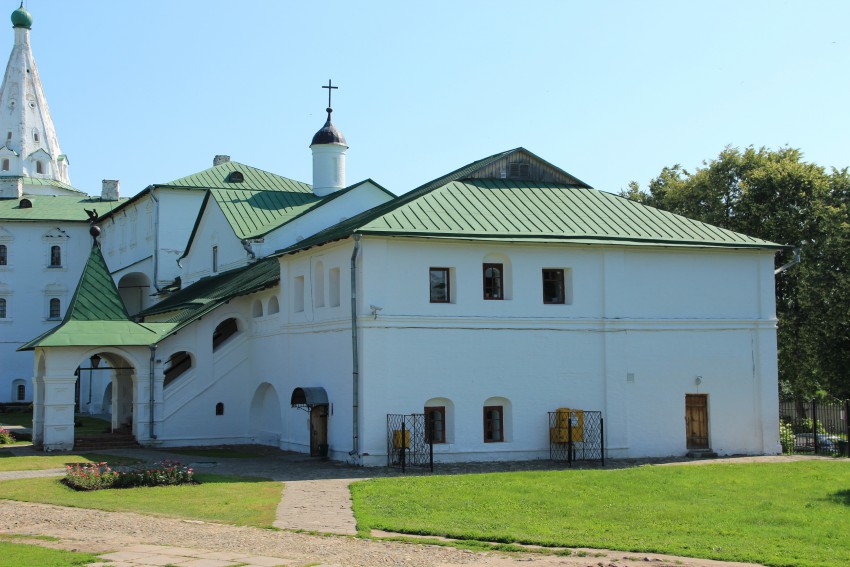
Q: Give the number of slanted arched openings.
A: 2